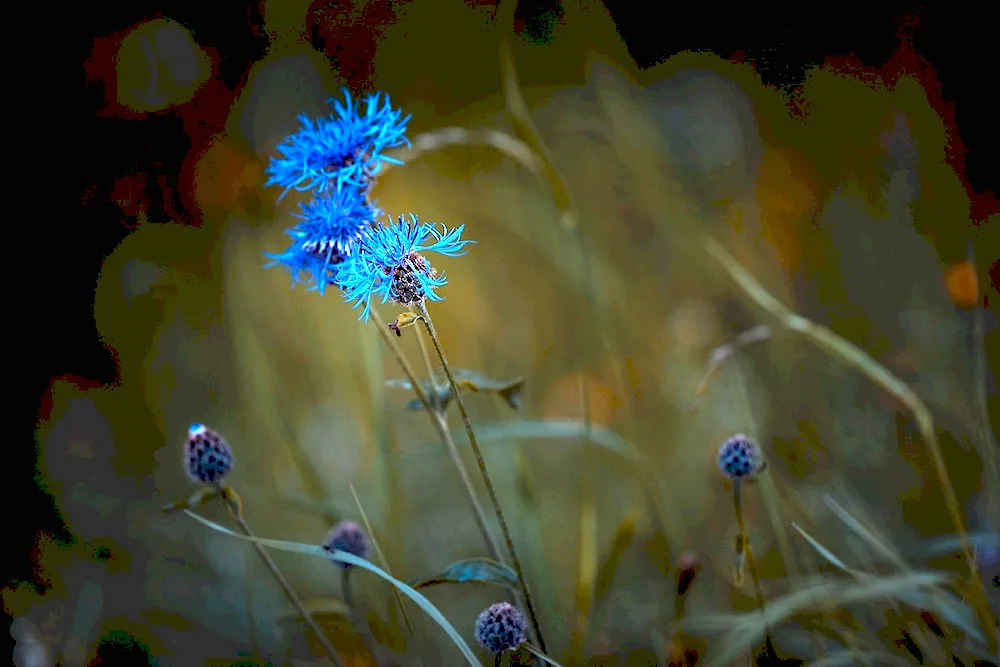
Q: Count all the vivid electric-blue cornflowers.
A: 3